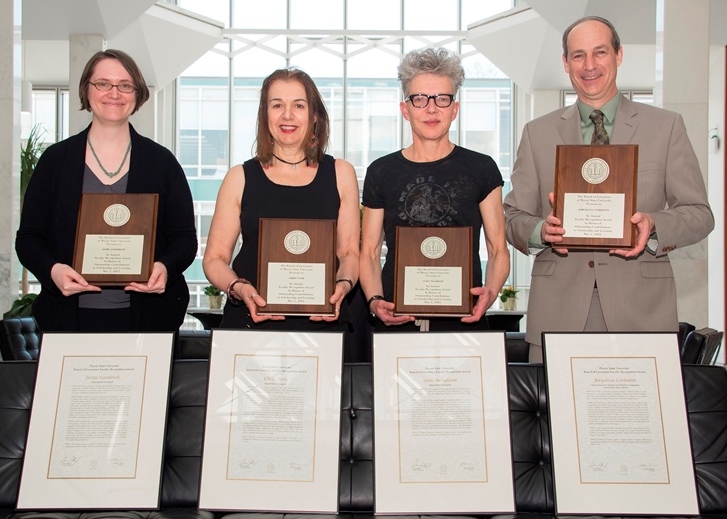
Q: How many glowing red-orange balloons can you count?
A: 0